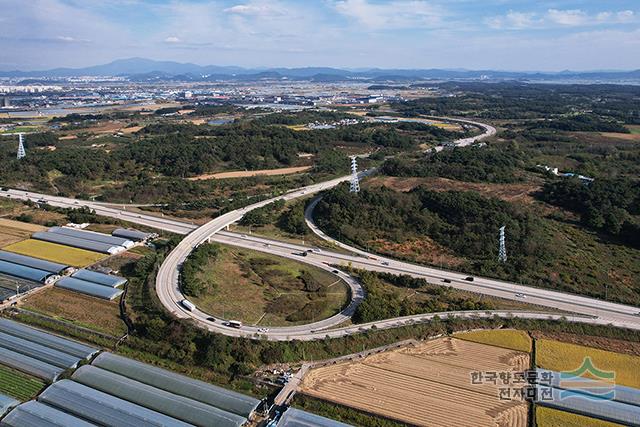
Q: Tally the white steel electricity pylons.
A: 3